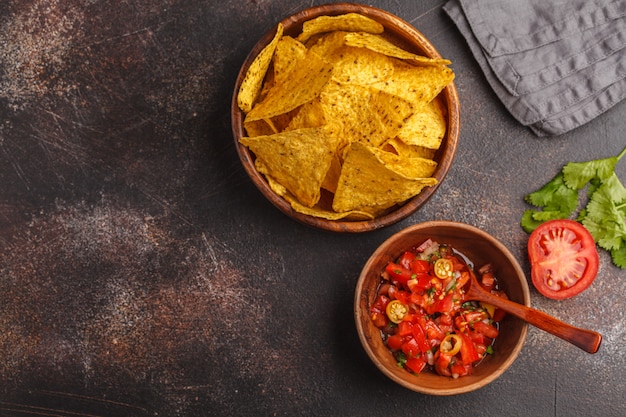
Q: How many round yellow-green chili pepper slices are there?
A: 3